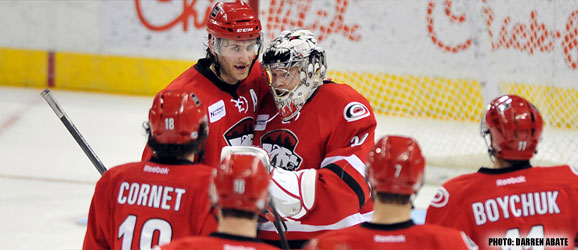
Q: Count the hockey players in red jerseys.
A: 6